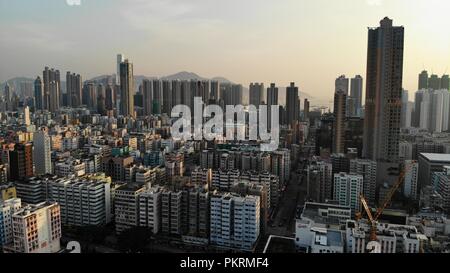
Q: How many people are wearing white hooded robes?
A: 0